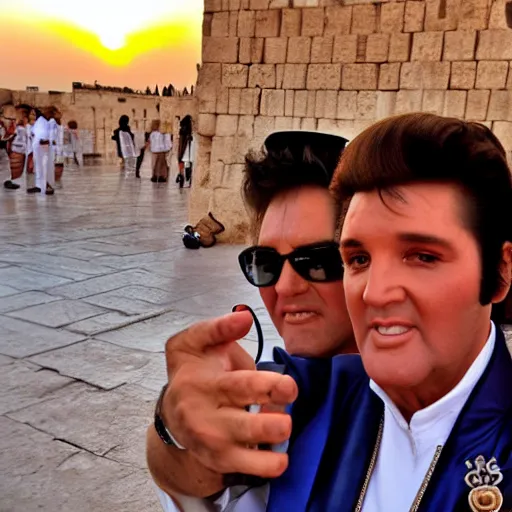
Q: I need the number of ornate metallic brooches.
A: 1